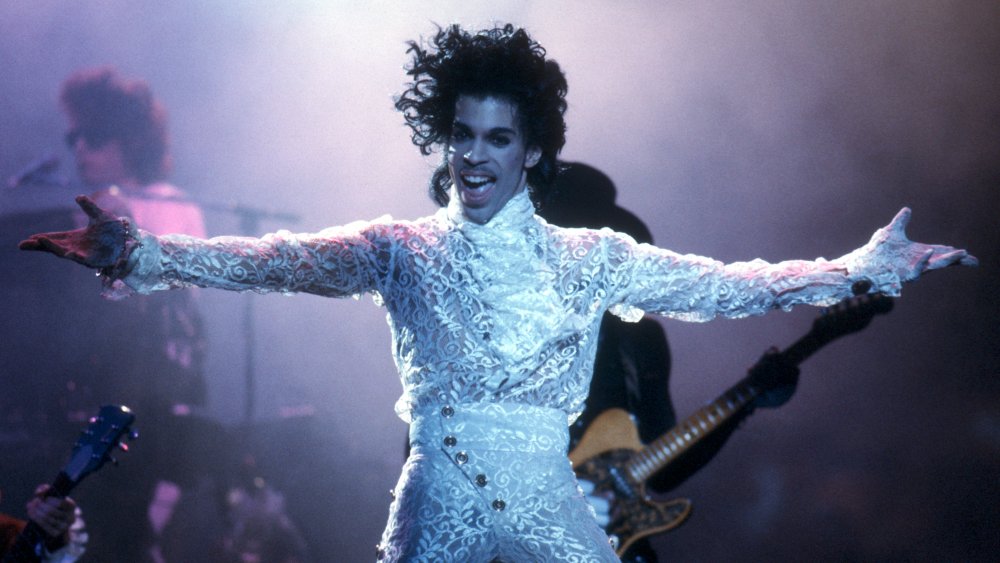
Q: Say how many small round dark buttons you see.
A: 5